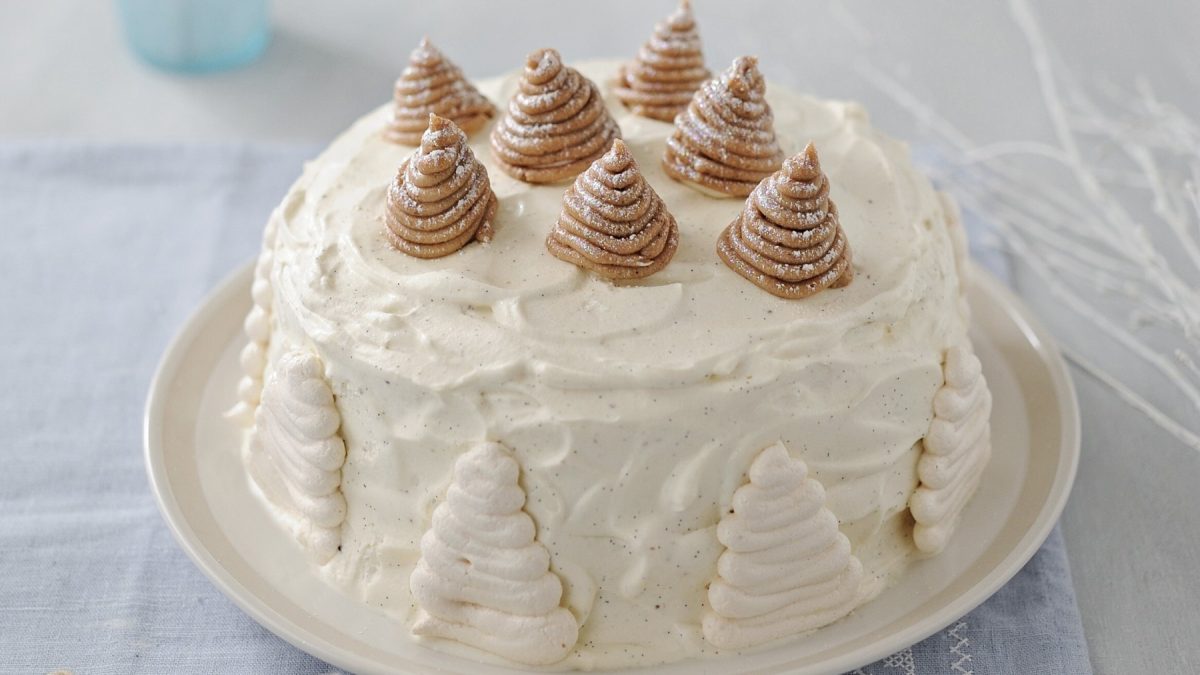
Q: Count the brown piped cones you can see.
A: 7